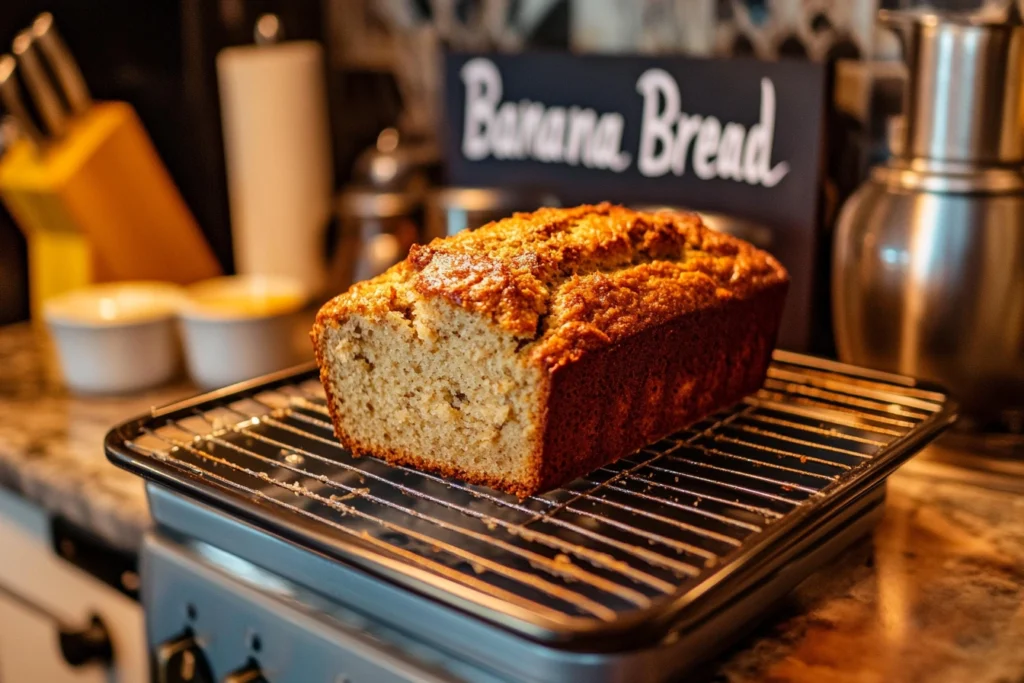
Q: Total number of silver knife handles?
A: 3